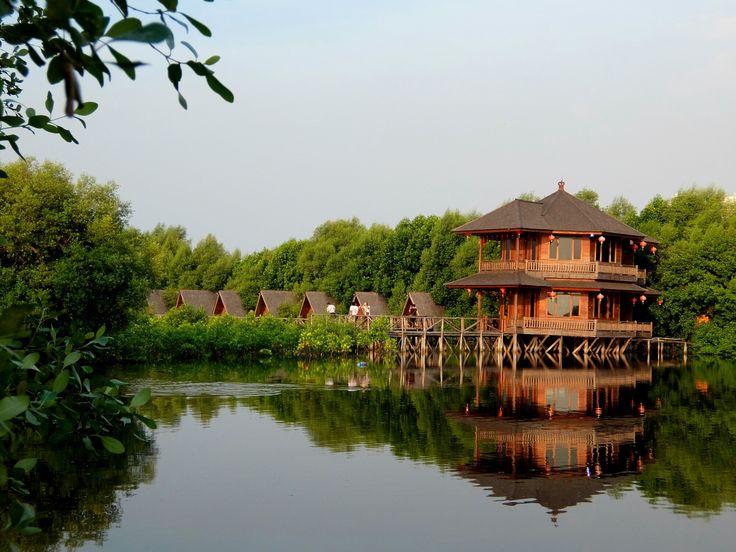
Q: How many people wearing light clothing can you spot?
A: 3